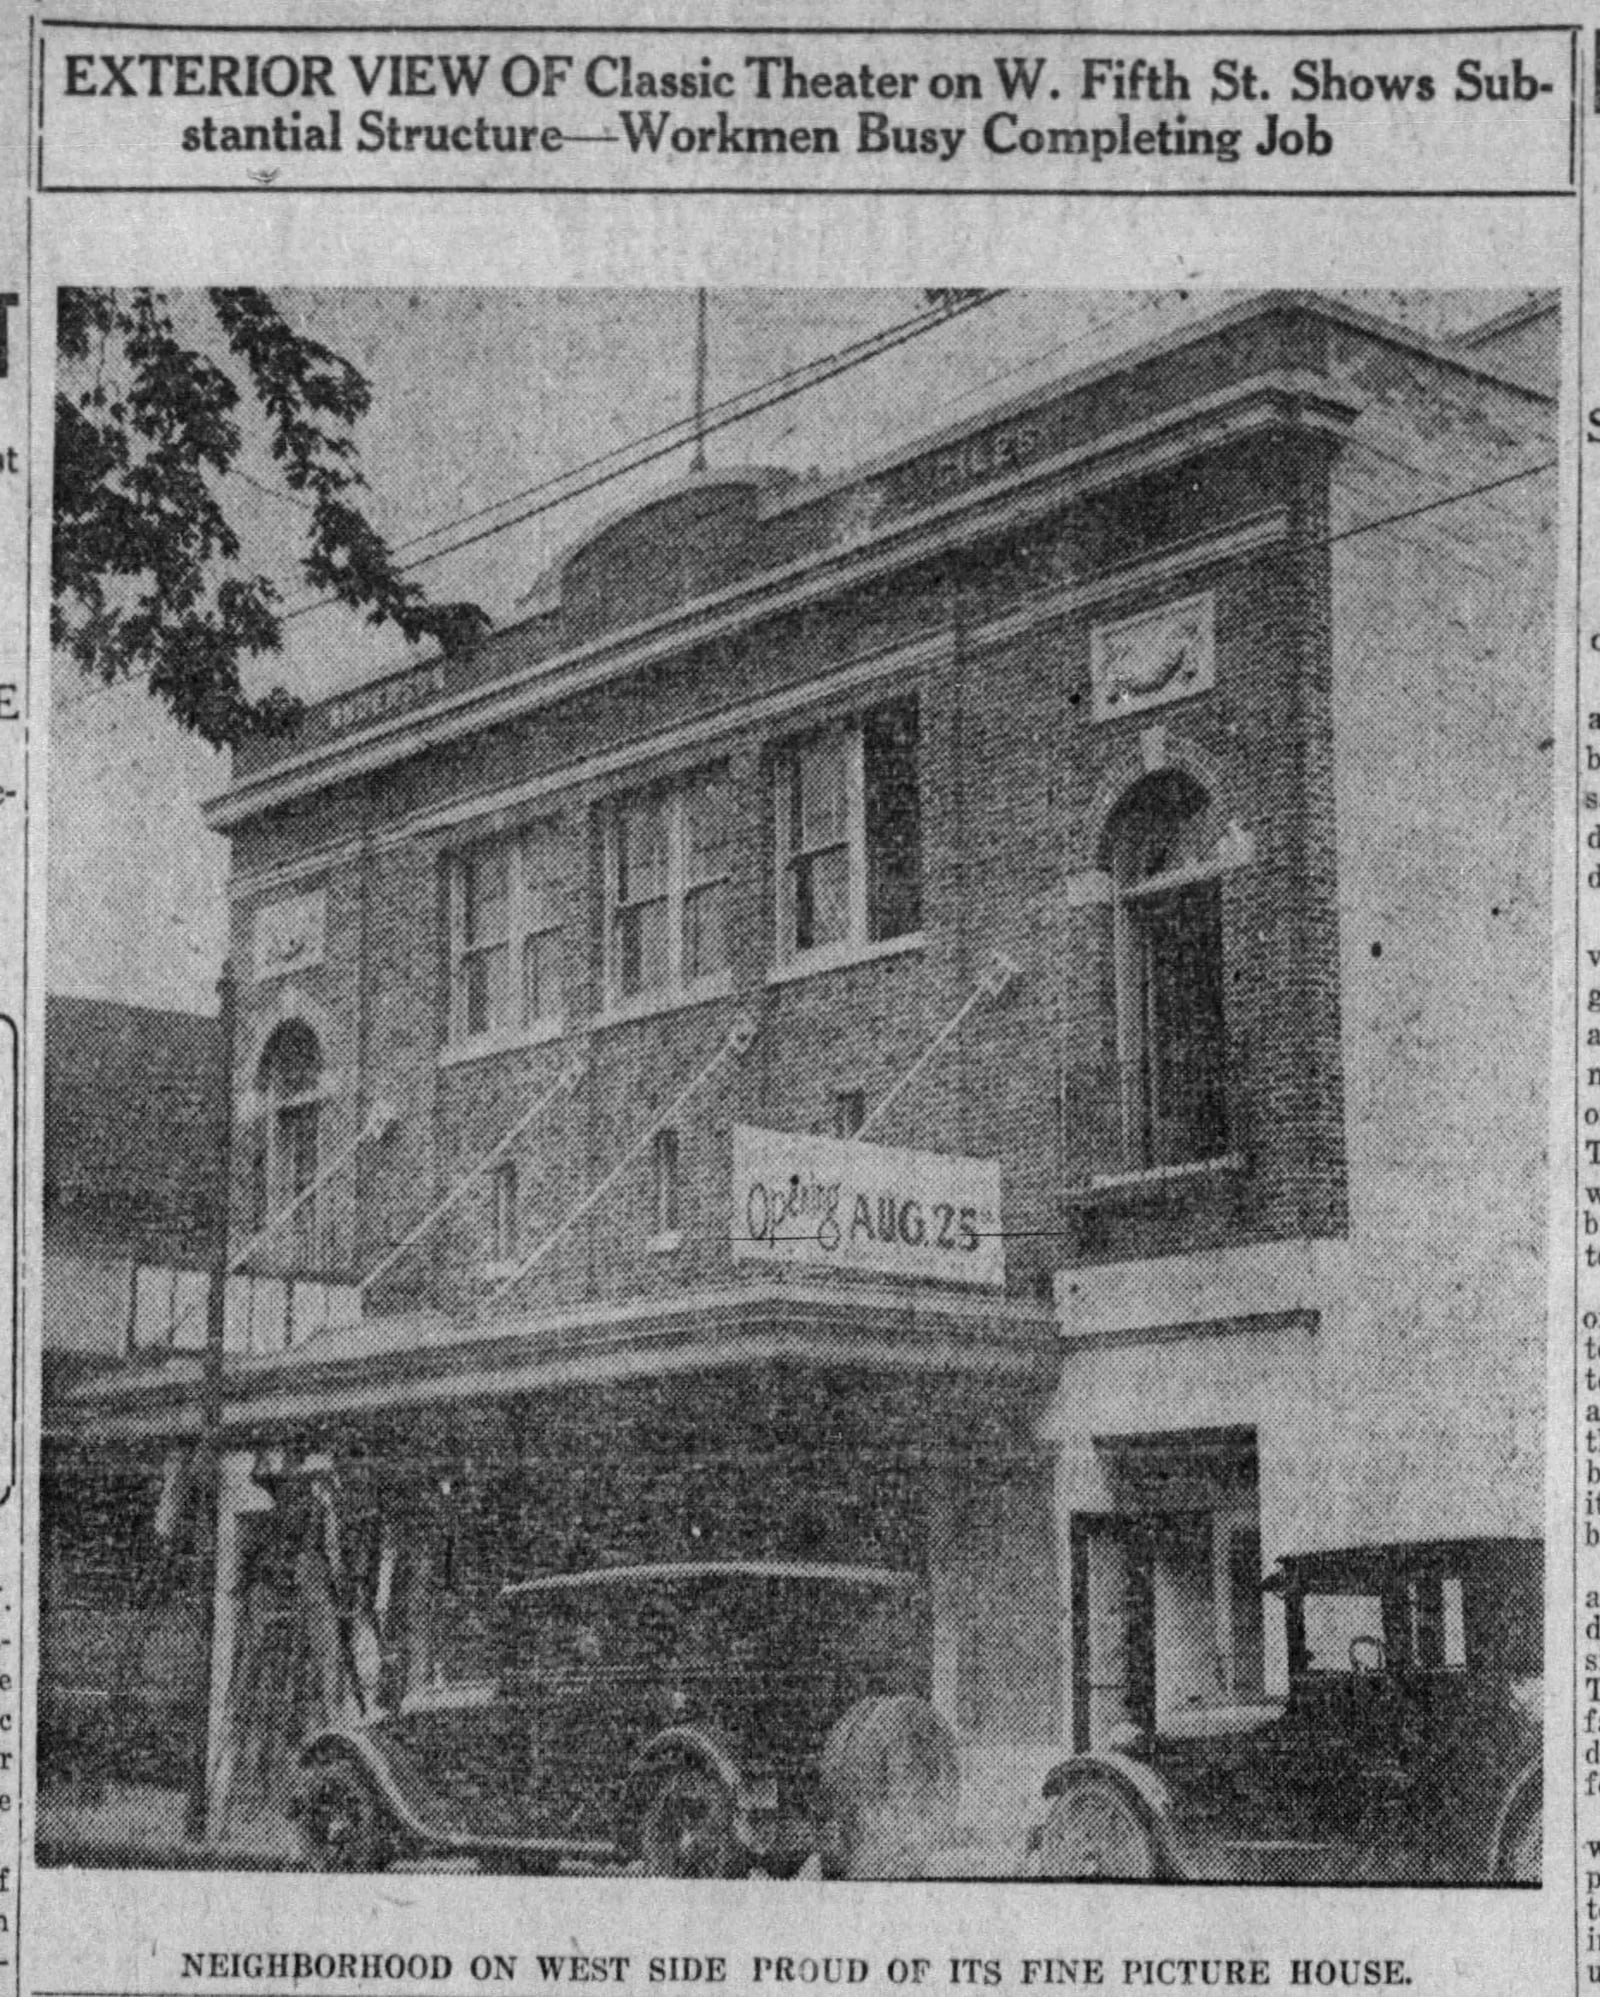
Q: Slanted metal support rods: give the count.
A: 4